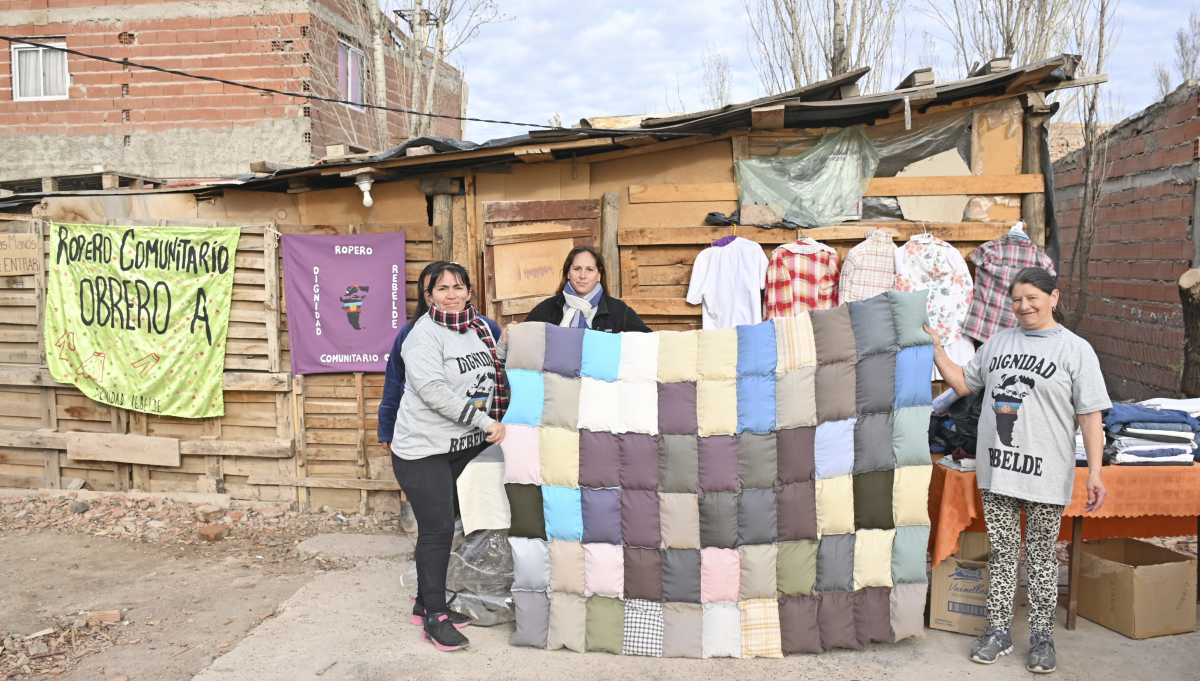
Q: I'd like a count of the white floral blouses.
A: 1